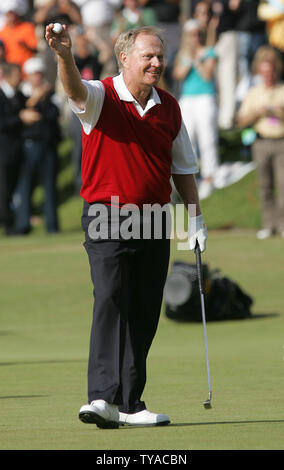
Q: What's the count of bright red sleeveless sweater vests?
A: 1